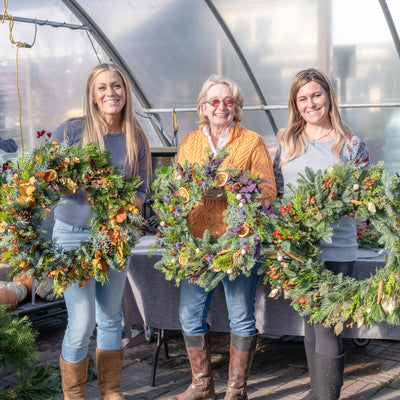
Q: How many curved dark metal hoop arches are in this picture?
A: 3